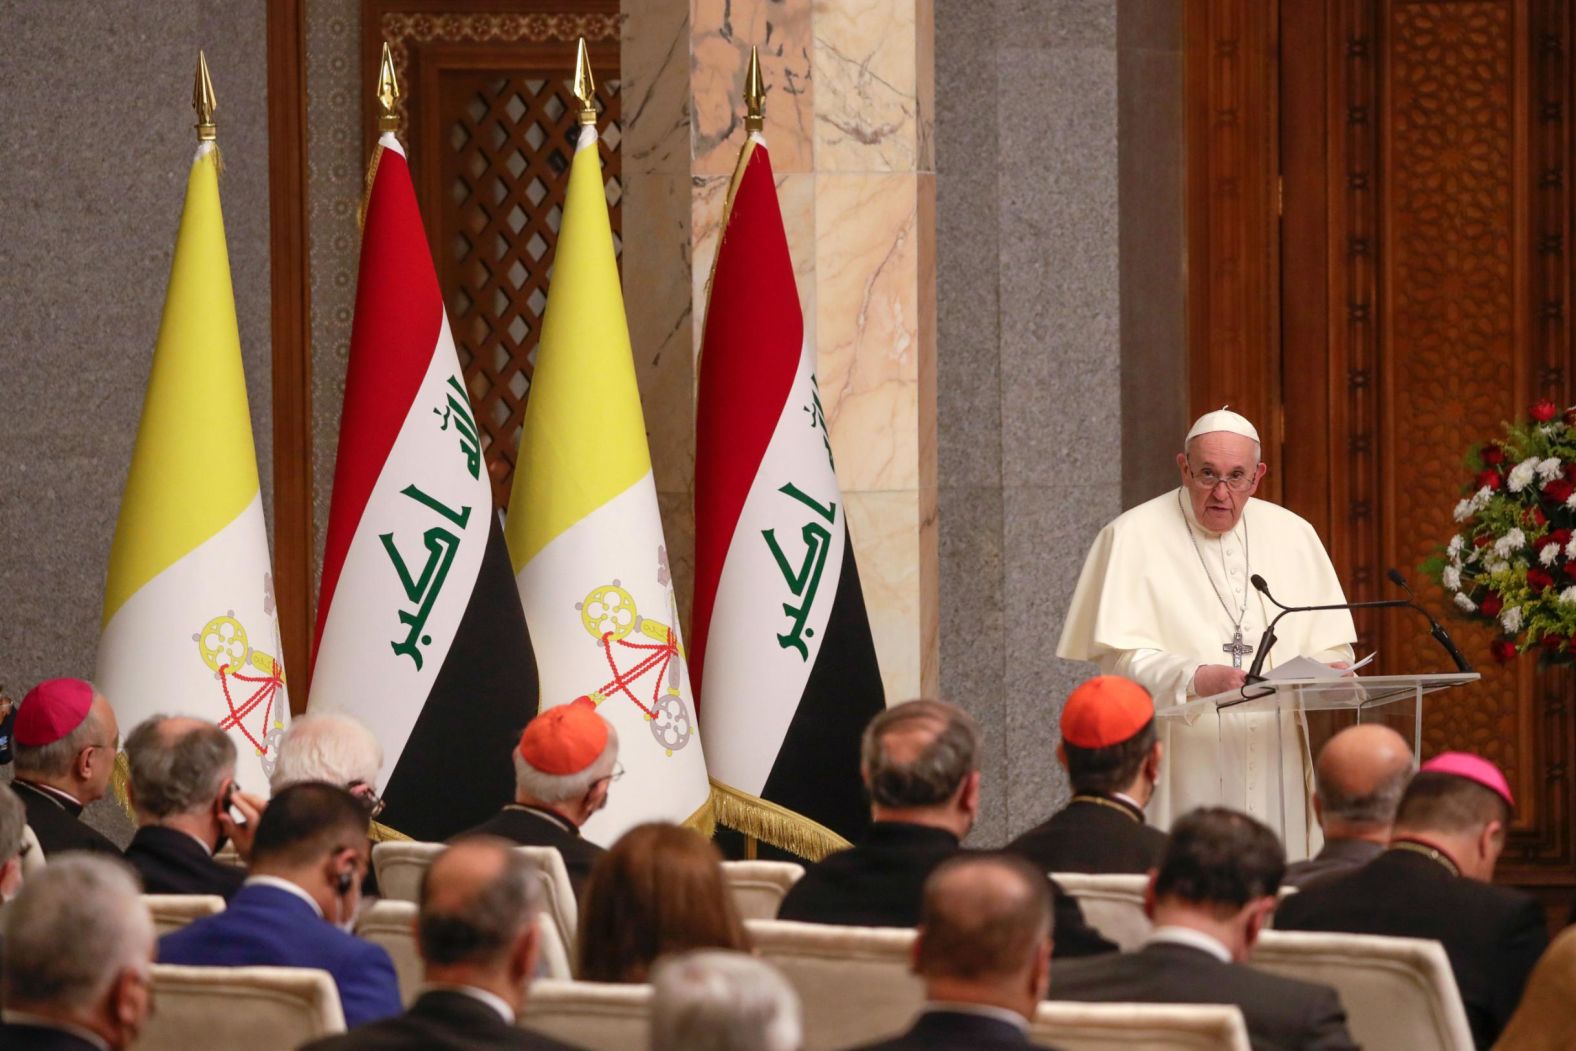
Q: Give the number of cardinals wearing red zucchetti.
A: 2